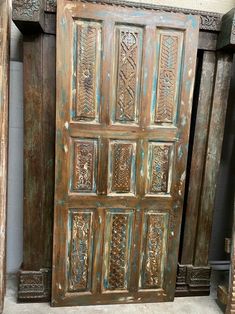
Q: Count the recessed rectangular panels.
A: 9